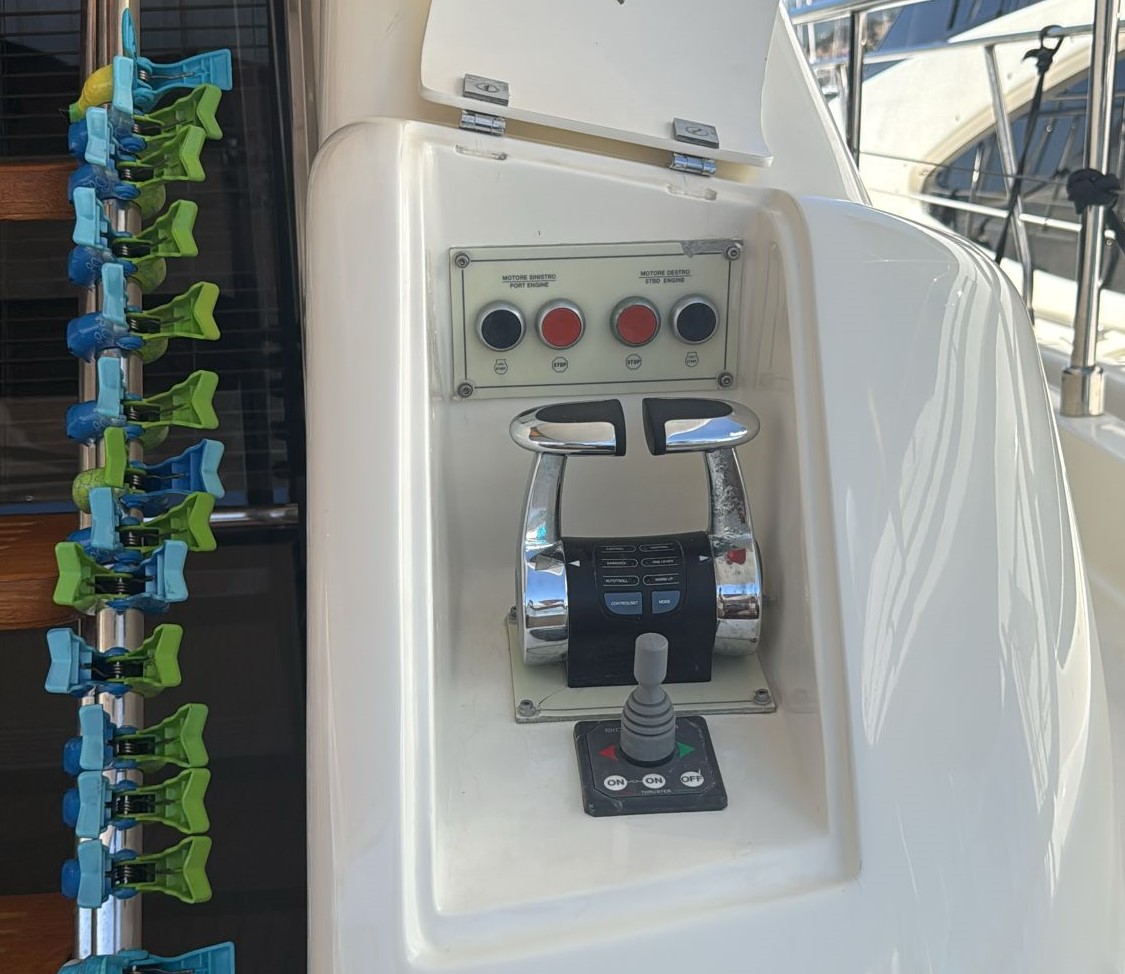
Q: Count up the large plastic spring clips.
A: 14